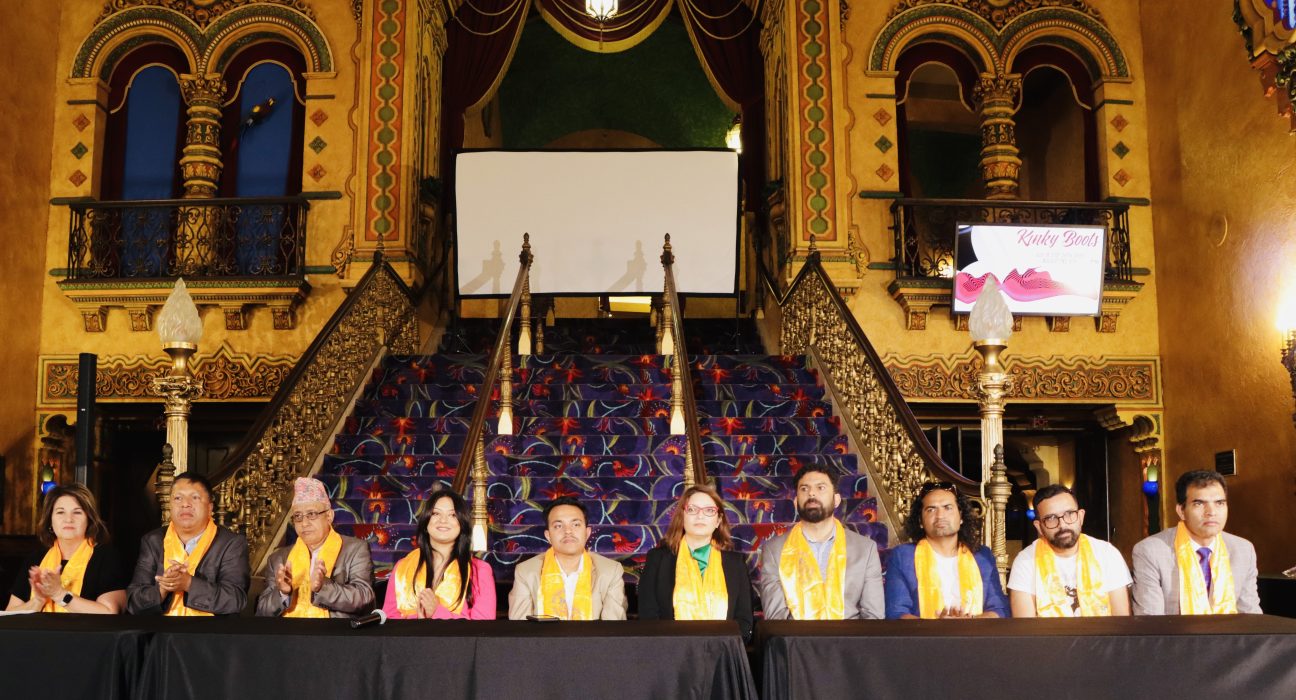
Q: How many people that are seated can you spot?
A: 10